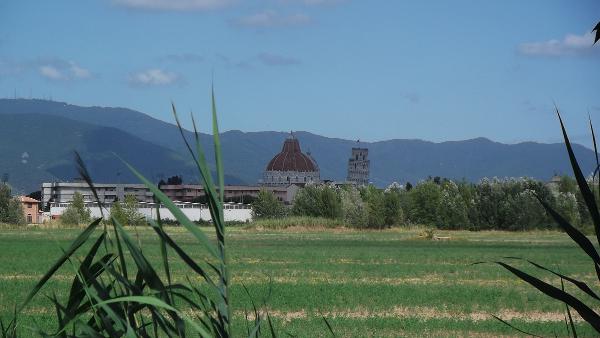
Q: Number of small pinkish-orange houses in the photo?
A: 1